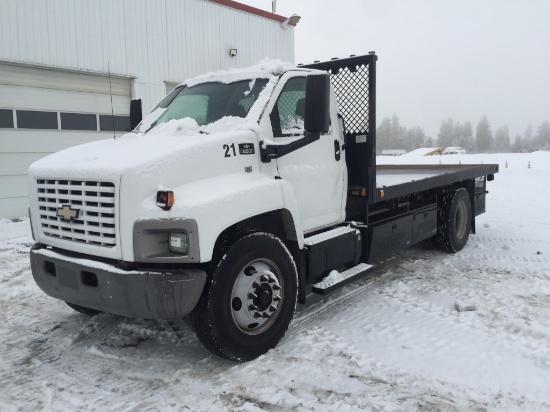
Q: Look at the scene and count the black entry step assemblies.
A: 1